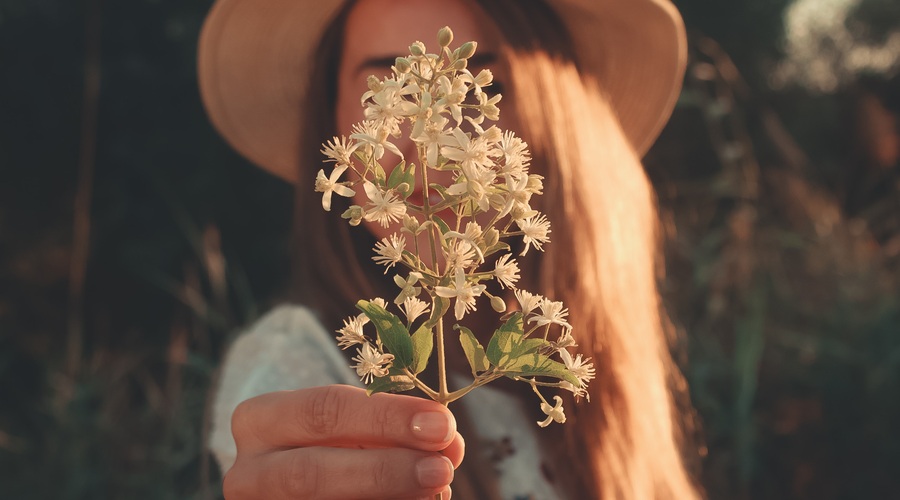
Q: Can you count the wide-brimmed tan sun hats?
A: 1